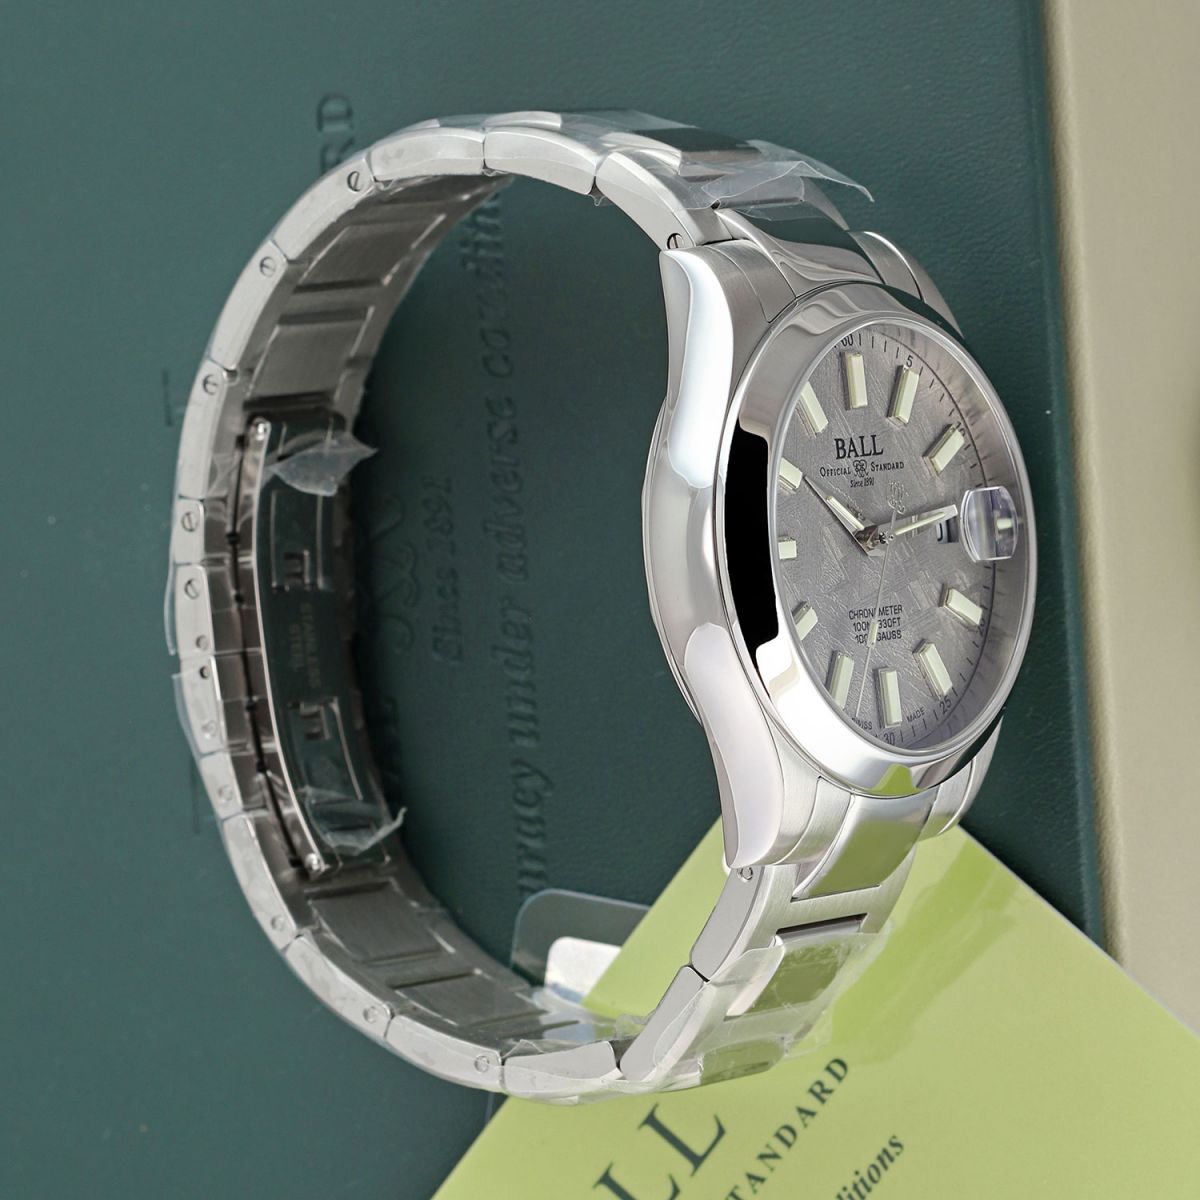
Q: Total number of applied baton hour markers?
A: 11